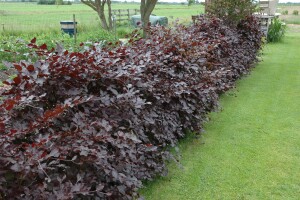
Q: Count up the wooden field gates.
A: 1